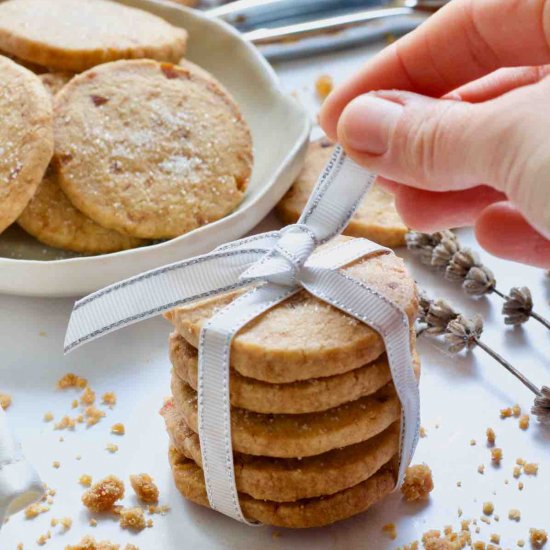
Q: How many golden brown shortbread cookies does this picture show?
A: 11